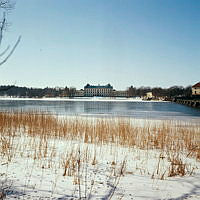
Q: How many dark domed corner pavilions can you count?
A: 2